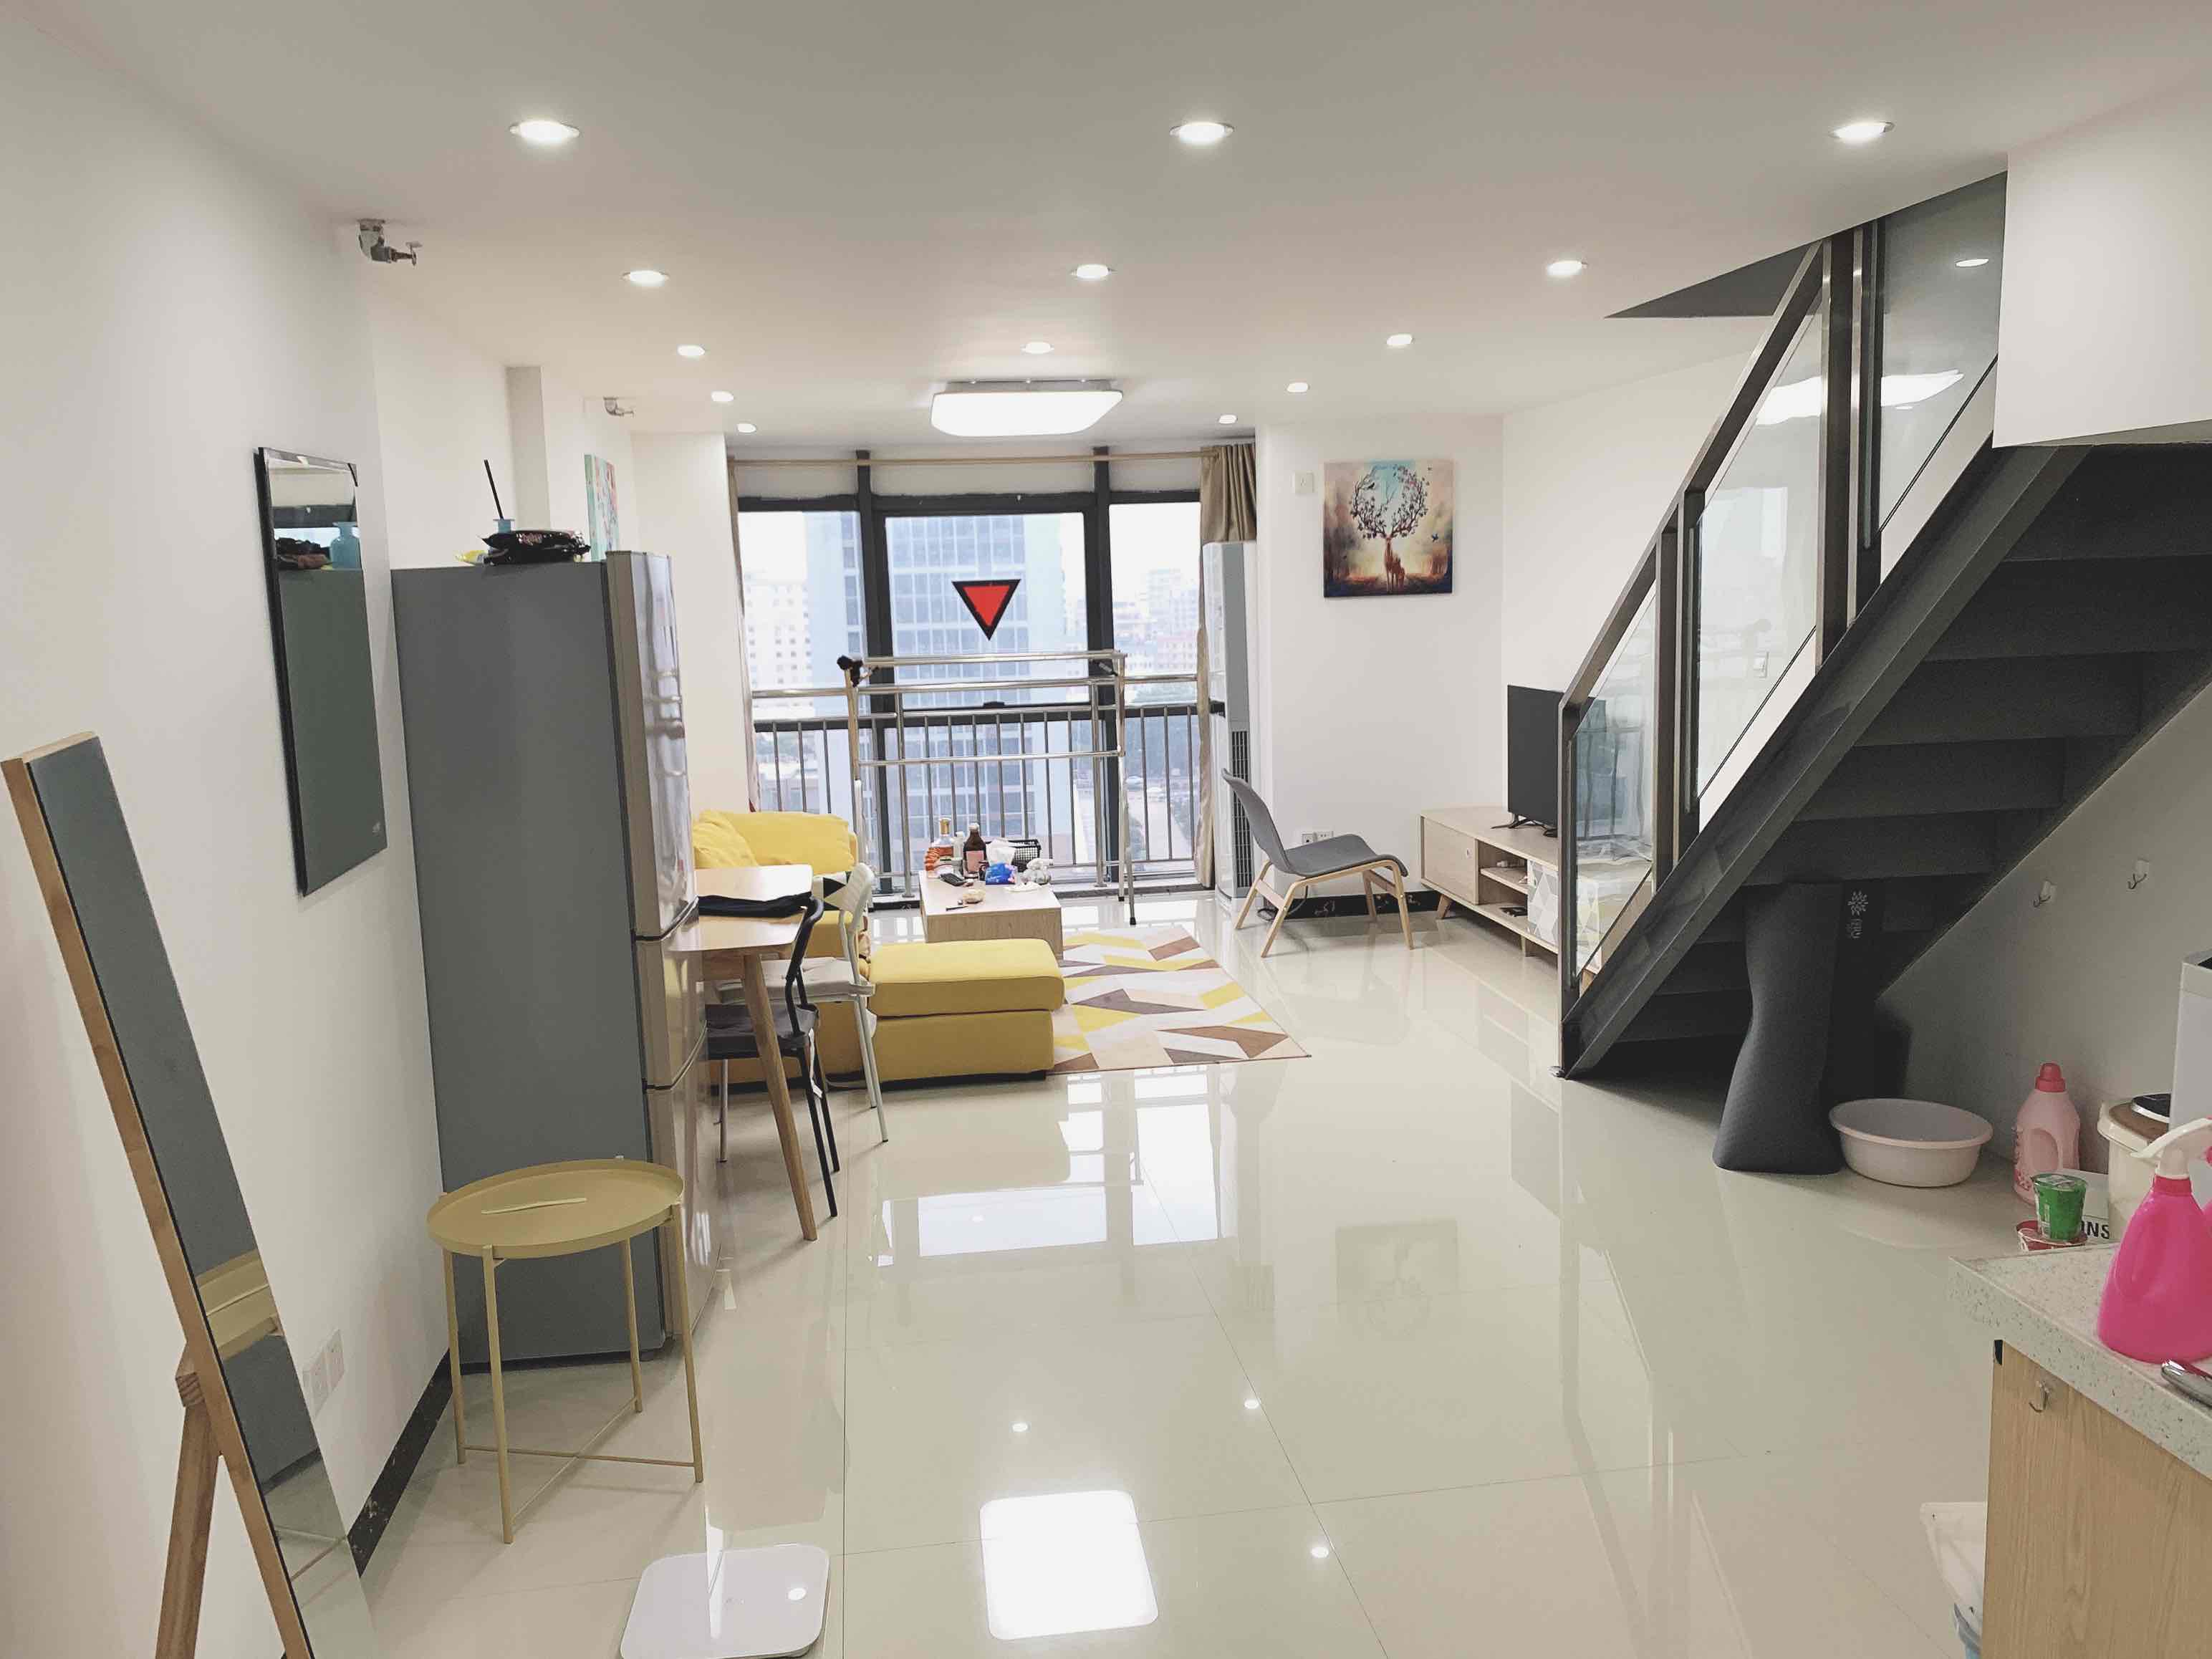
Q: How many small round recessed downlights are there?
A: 13